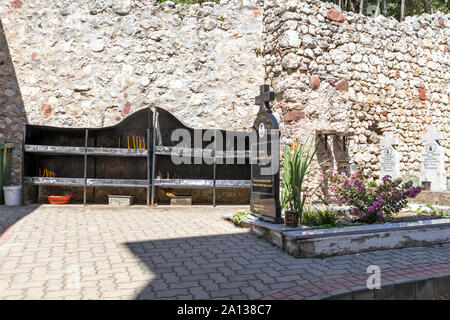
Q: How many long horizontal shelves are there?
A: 4